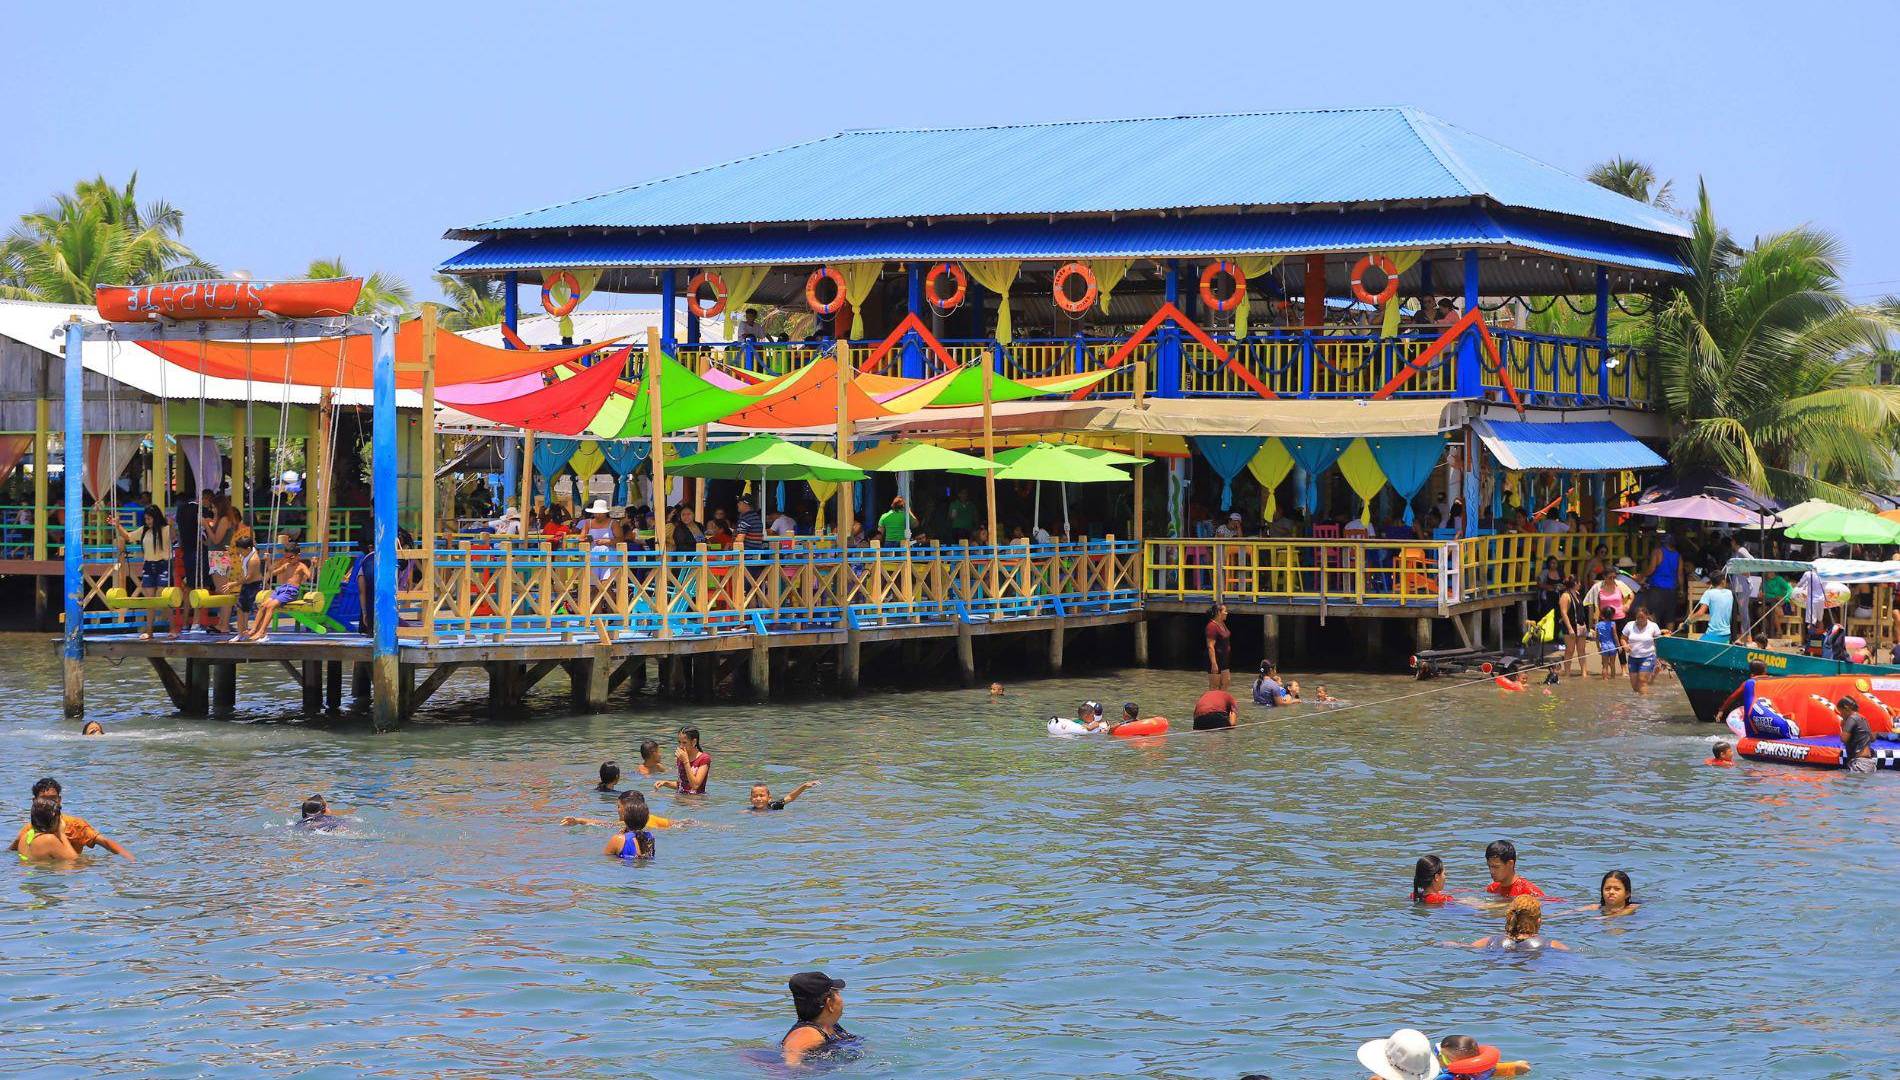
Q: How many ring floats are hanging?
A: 7